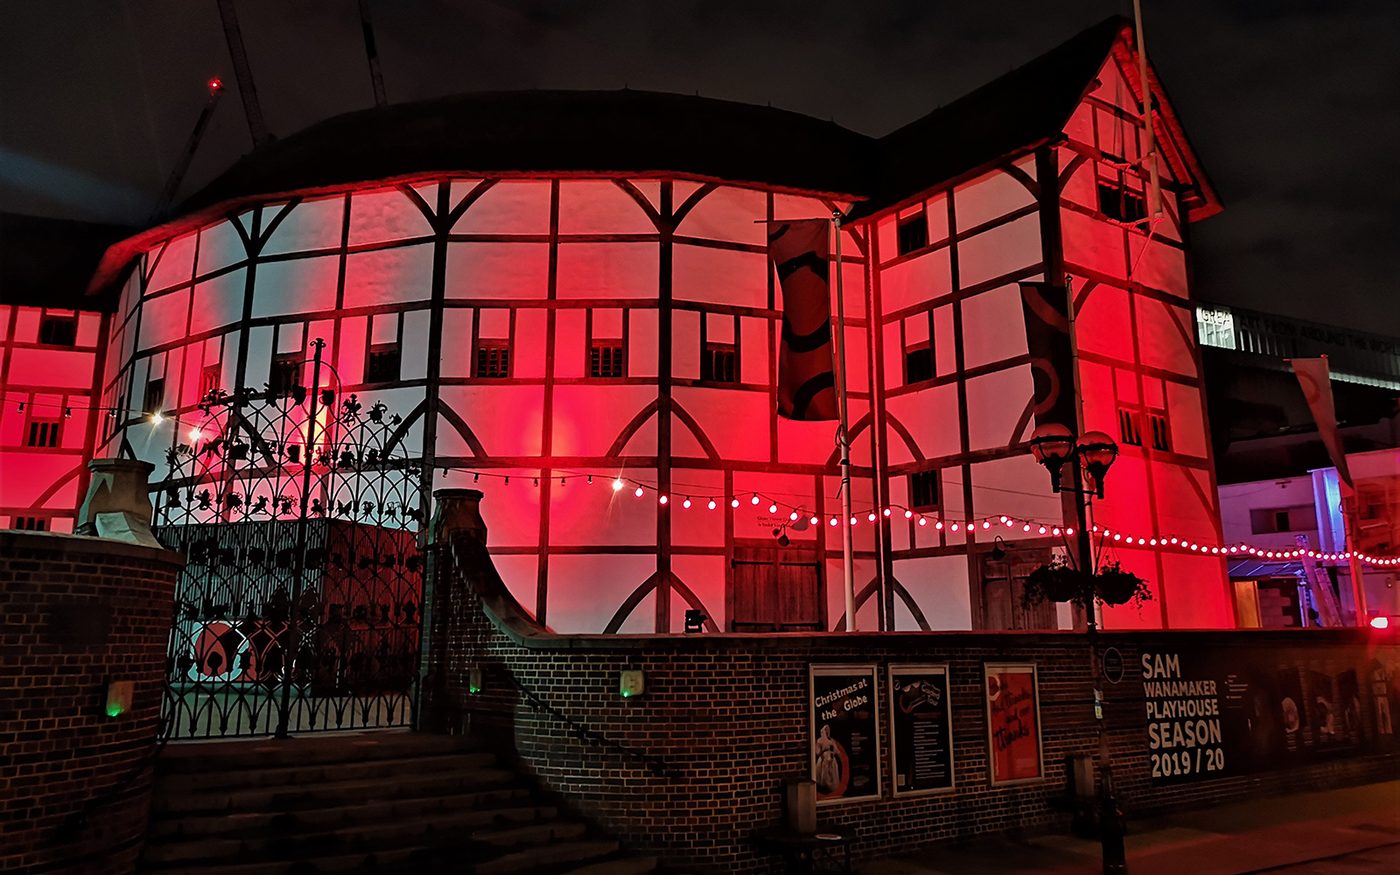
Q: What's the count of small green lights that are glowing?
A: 3